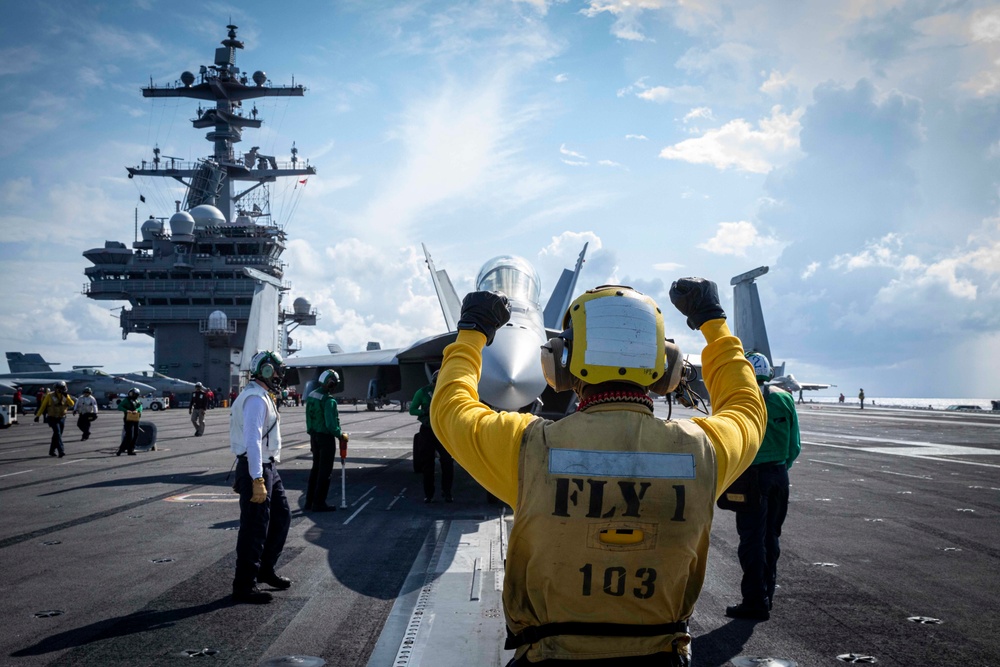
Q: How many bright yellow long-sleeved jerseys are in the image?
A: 2